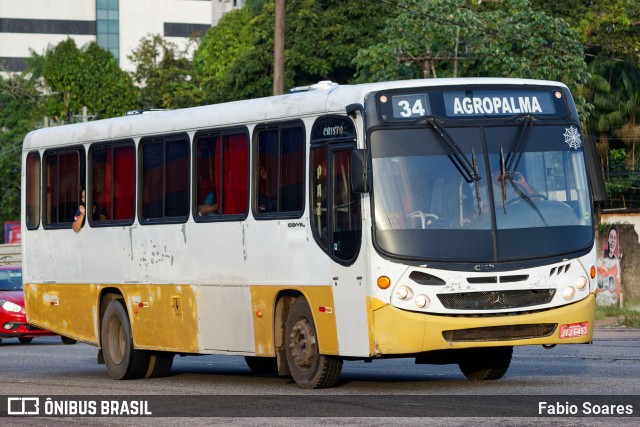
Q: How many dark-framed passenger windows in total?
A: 6